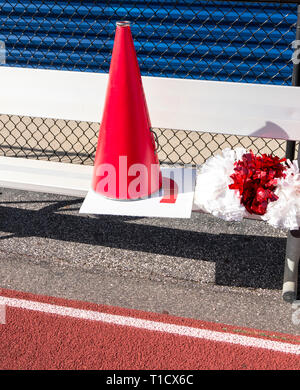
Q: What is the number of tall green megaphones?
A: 0